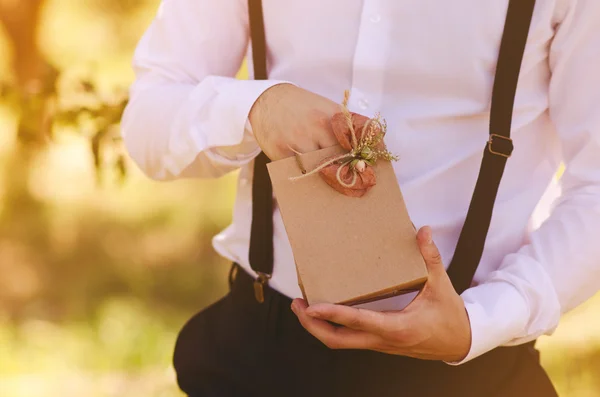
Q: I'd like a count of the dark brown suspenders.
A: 2